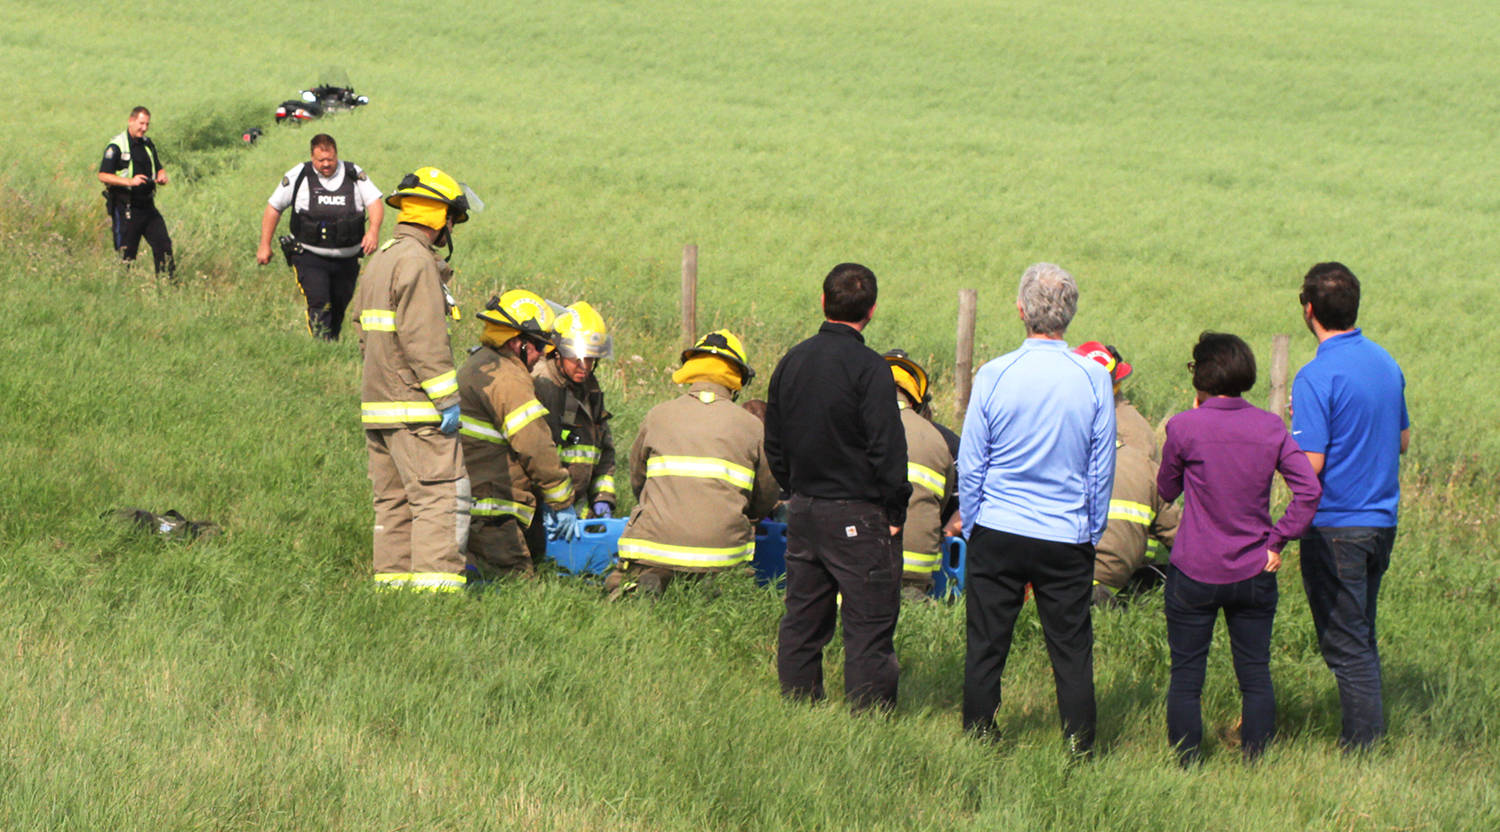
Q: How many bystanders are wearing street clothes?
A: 4